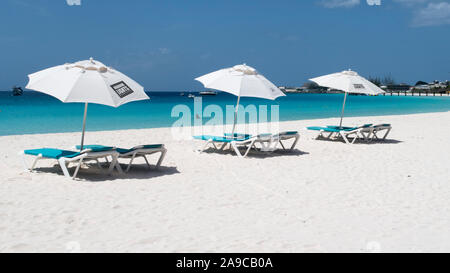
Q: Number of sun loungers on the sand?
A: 6